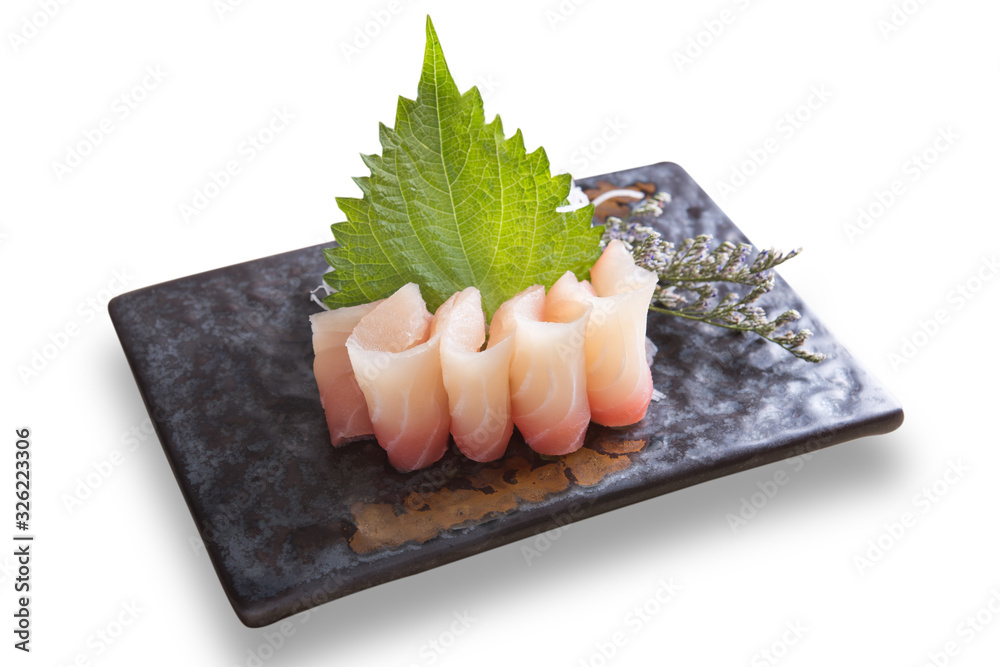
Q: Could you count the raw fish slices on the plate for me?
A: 5